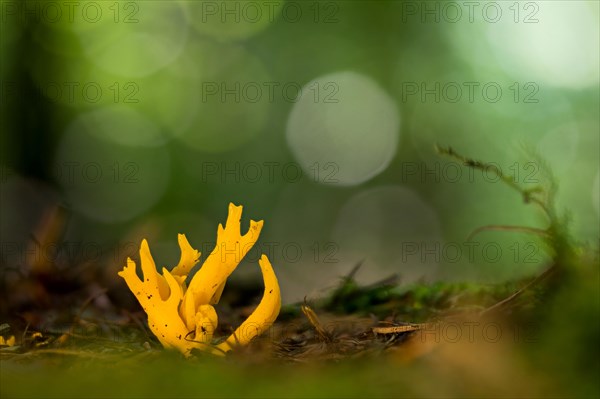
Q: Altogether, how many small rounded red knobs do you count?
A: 0